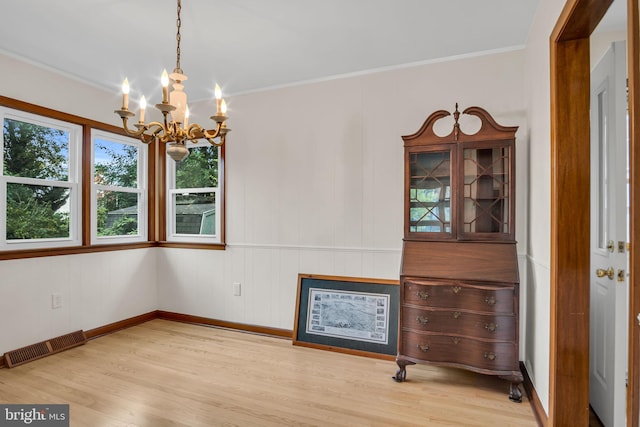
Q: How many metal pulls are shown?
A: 6